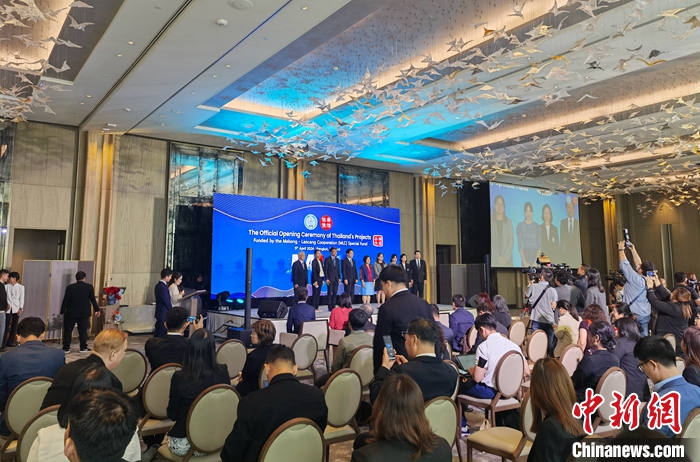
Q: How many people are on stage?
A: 9